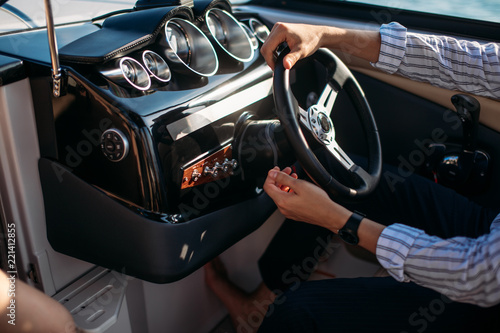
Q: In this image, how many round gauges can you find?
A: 6